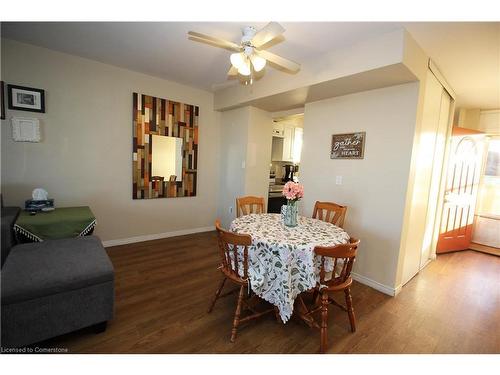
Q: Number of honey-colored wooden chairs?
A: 4